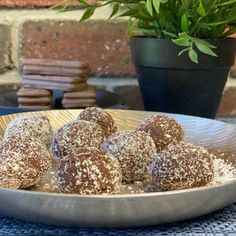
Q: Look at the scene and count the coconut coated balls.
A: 8